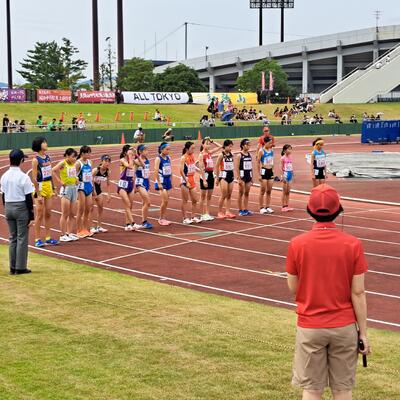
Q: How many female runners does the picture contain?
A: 14